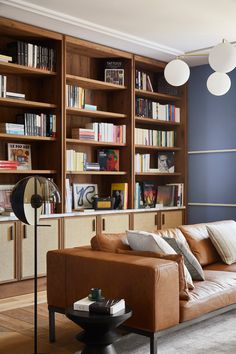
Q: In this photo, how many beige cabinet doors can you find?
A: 6